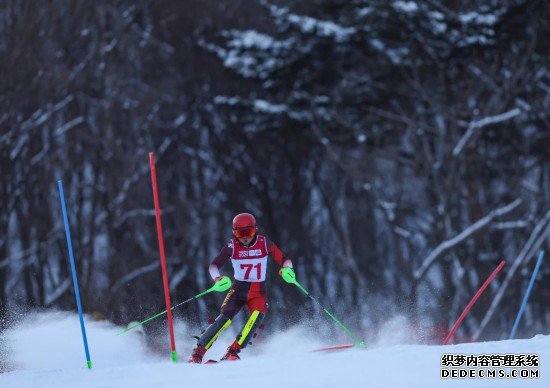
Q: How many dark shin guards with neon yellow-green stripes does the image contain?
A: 2